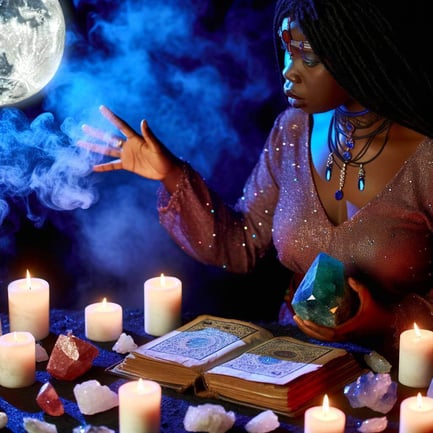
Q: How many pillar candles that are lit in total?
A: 8